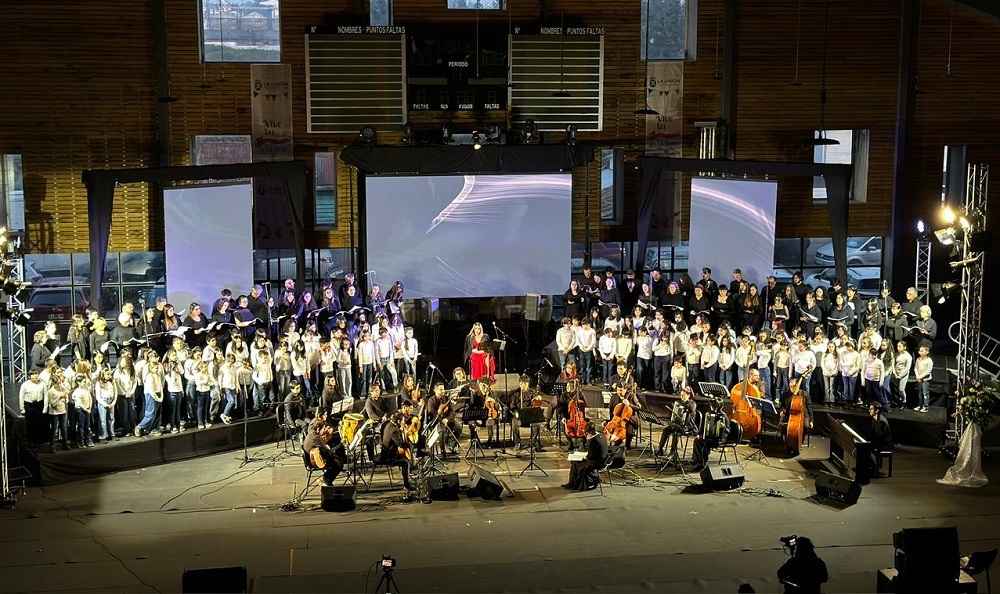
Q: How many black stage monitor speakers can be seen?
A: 5